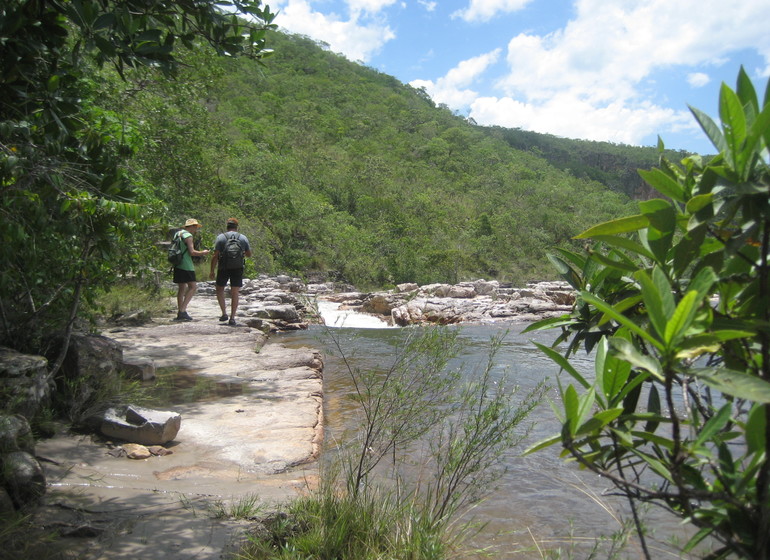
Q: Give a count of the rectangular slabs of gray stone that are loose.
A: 1